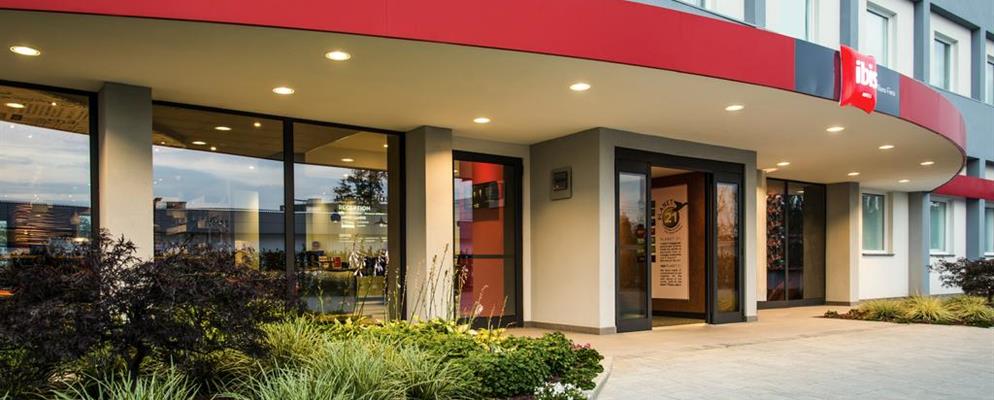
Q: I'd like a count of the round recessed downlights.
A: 12